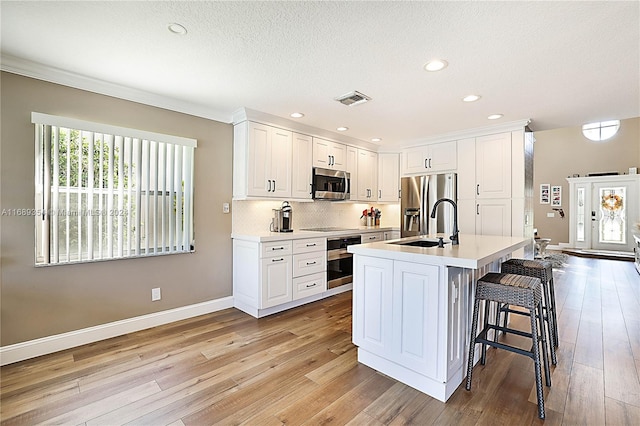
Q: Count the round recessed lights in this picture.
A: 7